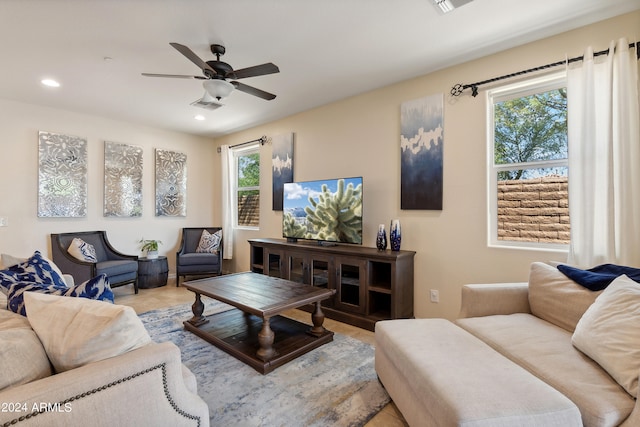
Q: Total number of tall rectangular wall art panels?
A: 5